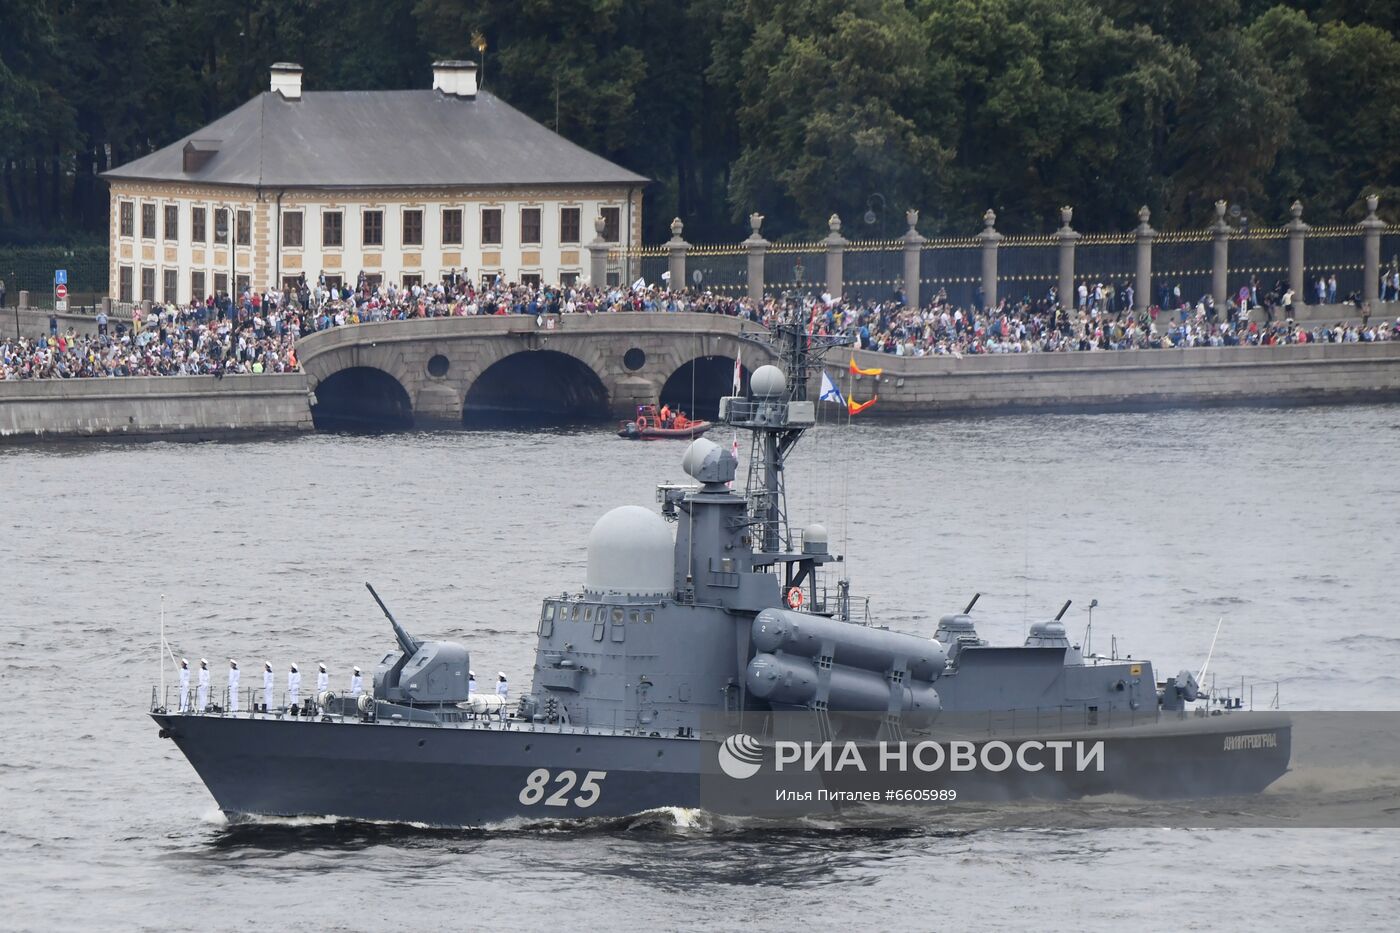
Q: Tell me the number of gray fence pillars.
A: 11